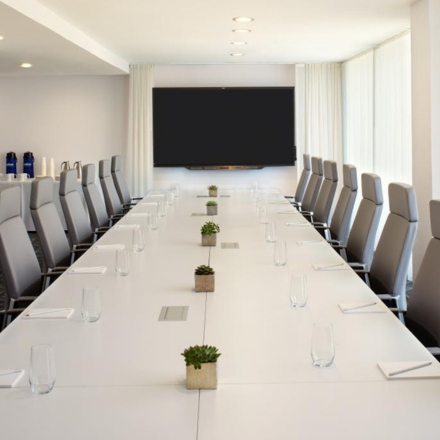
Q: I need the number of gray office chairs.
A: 13